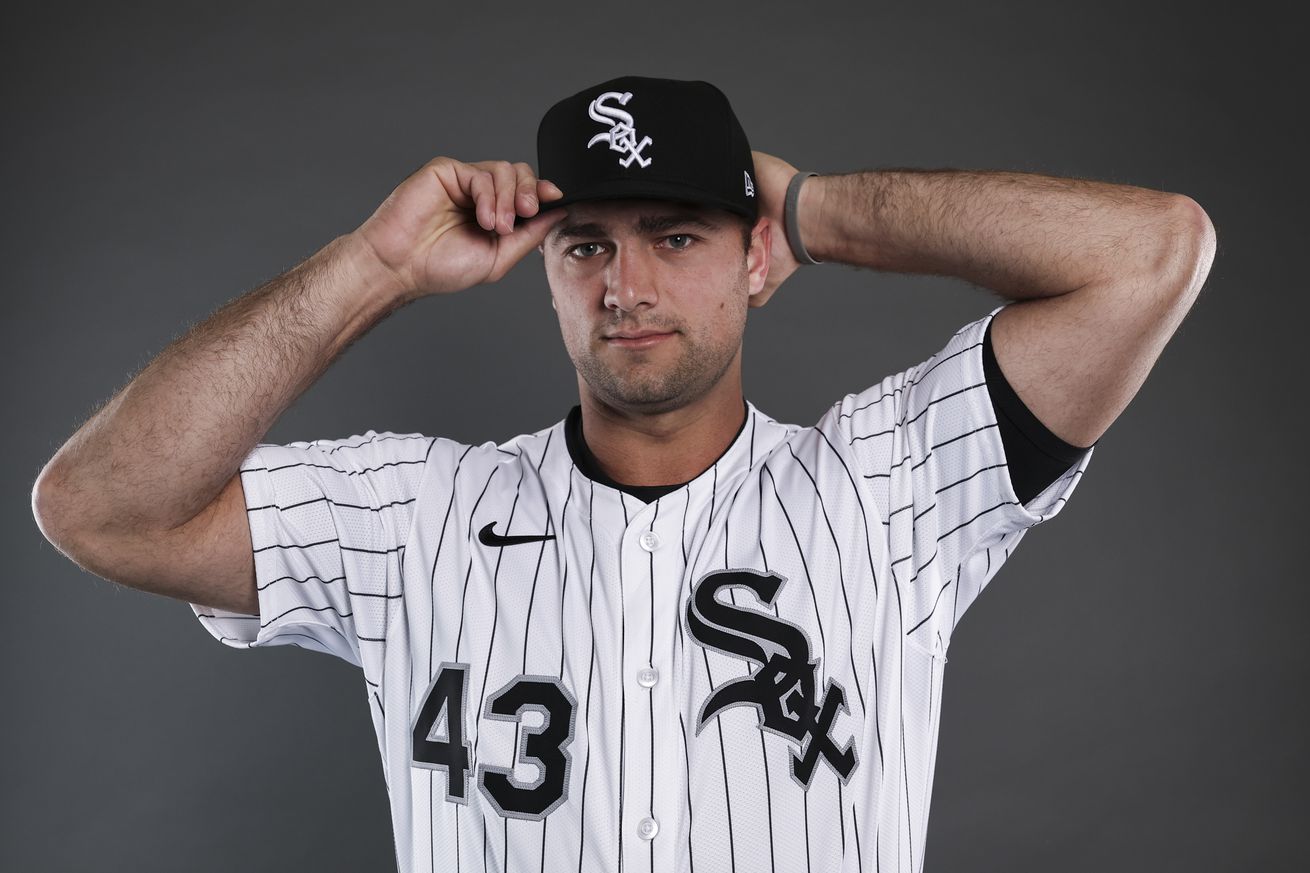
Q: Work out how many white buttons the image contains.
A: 3